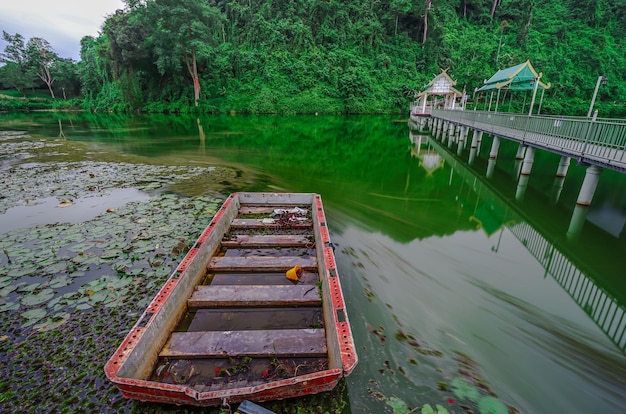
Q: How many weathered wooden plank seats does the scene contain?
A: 6